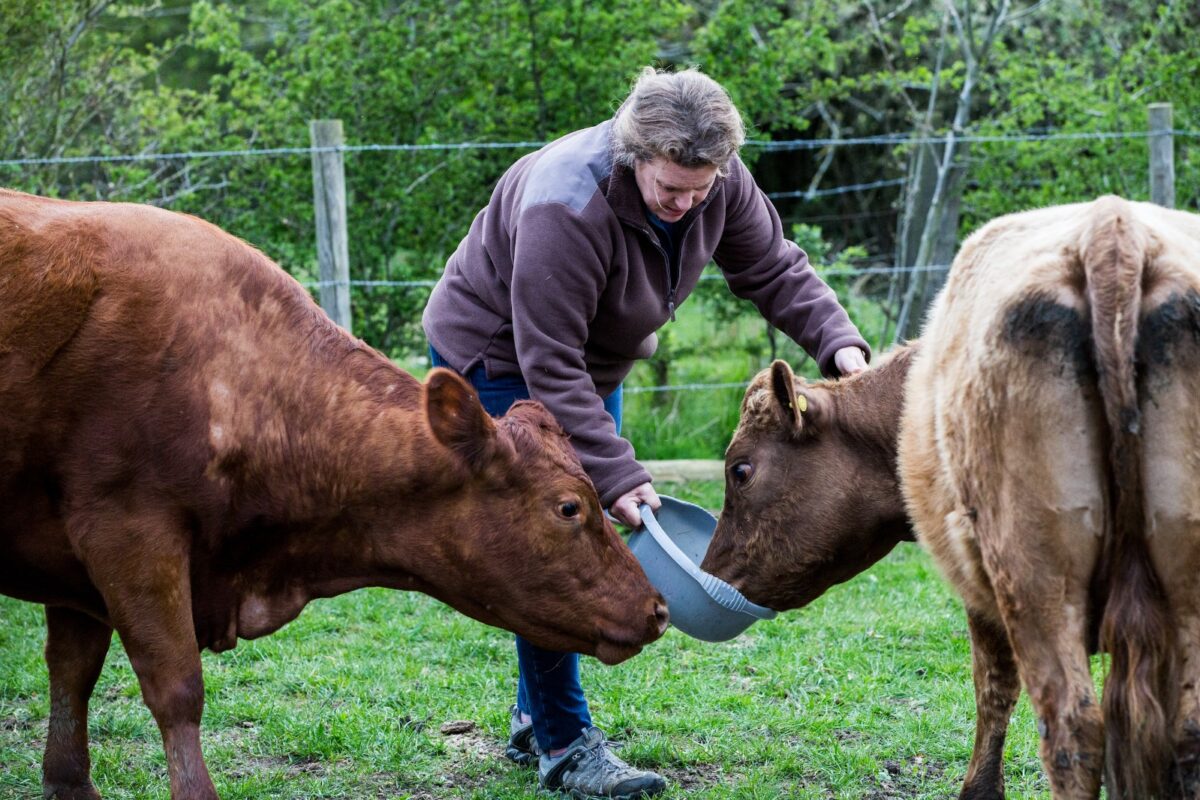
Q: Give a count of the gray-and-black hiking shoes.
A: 2